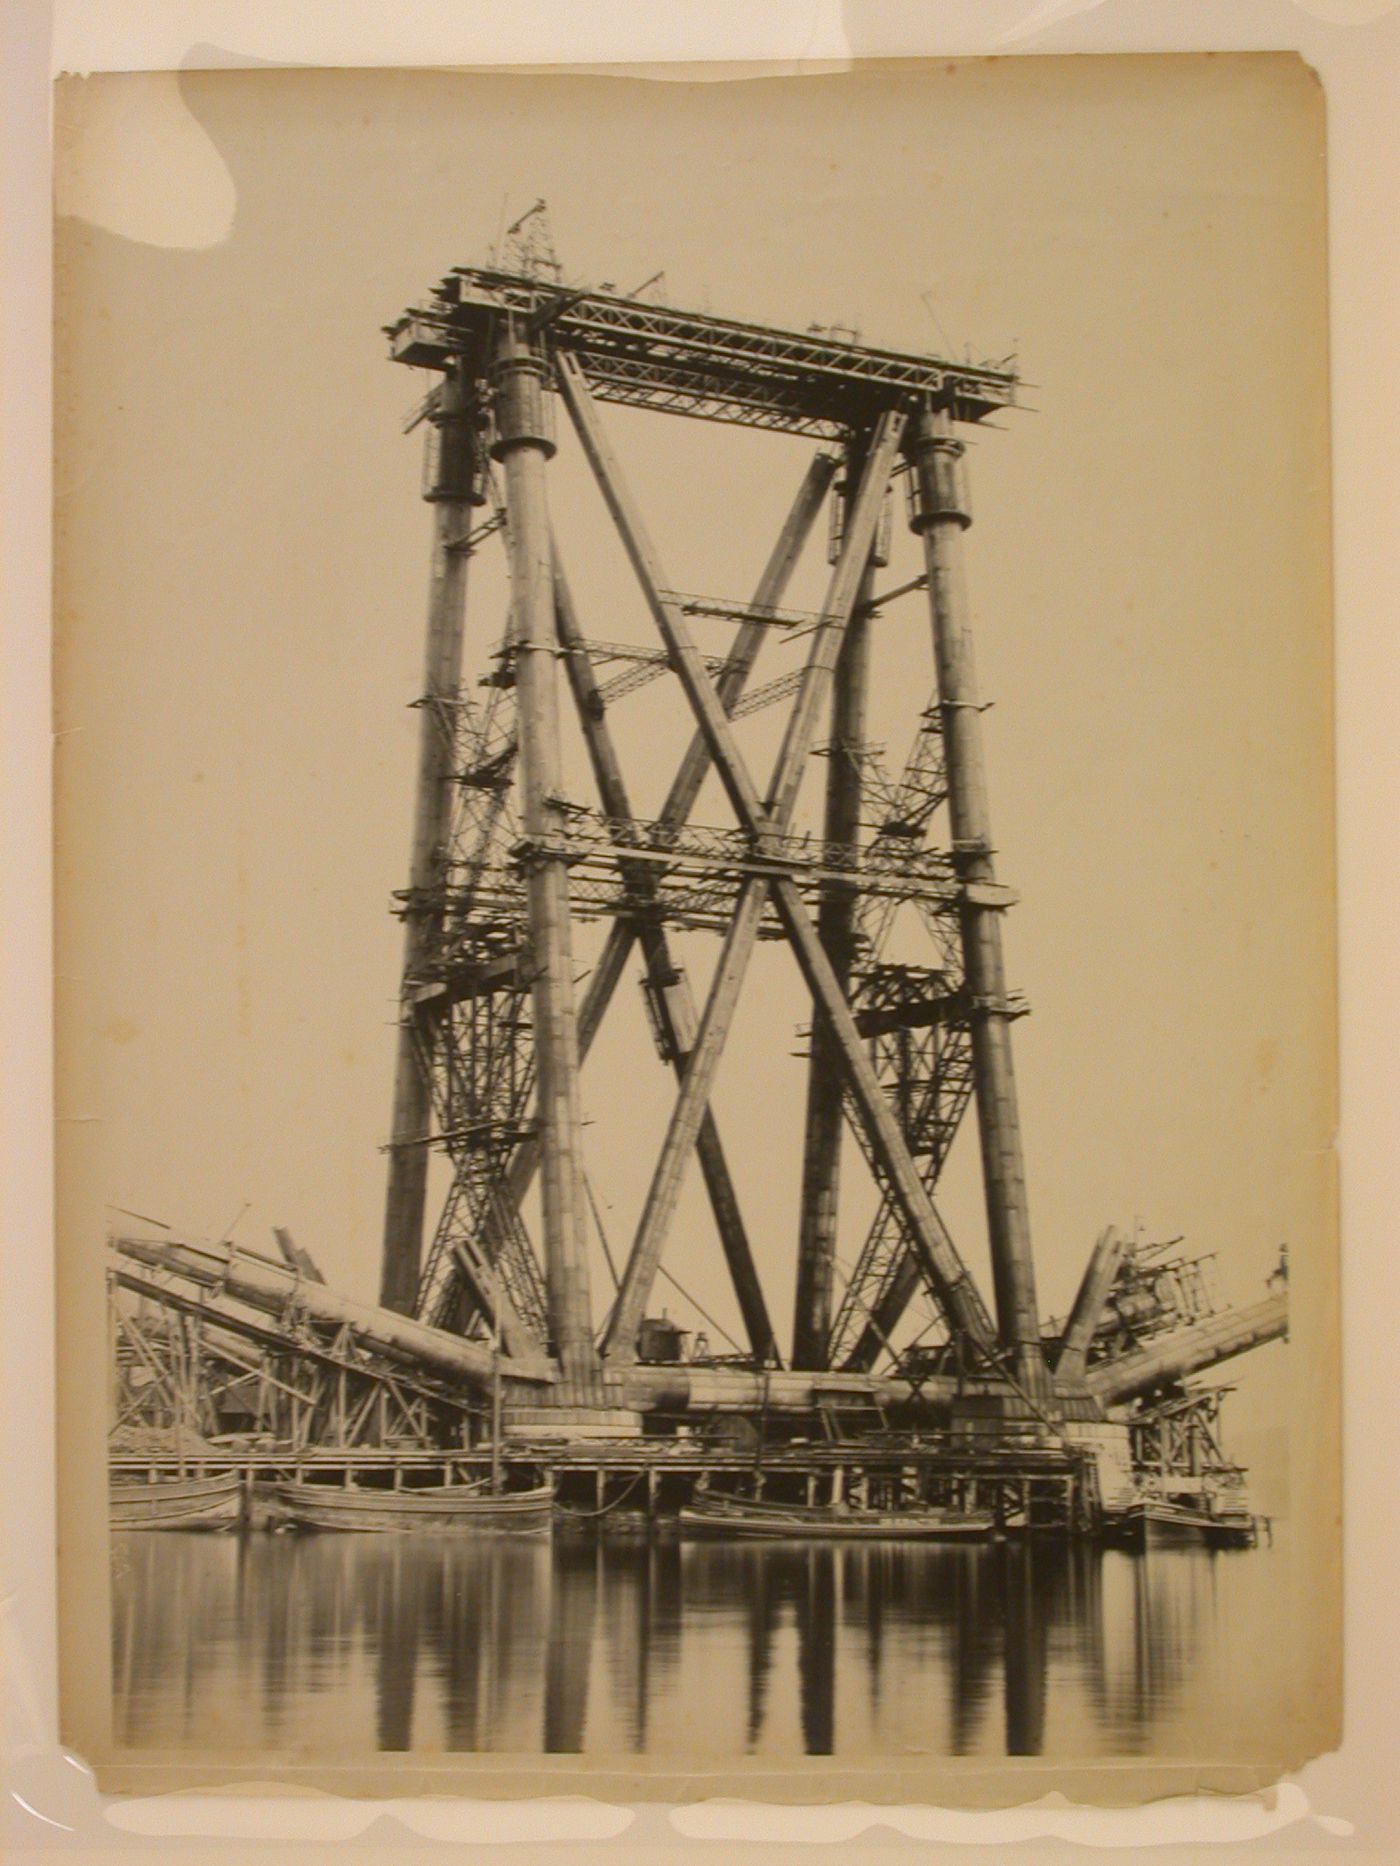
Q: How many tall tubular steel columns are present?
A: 4